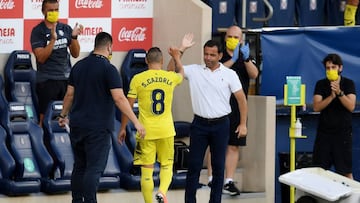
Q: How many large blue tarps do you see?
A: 1